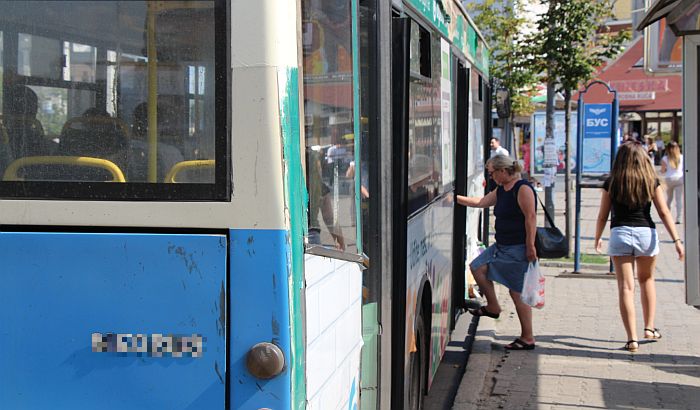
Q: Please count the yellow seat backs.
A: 2